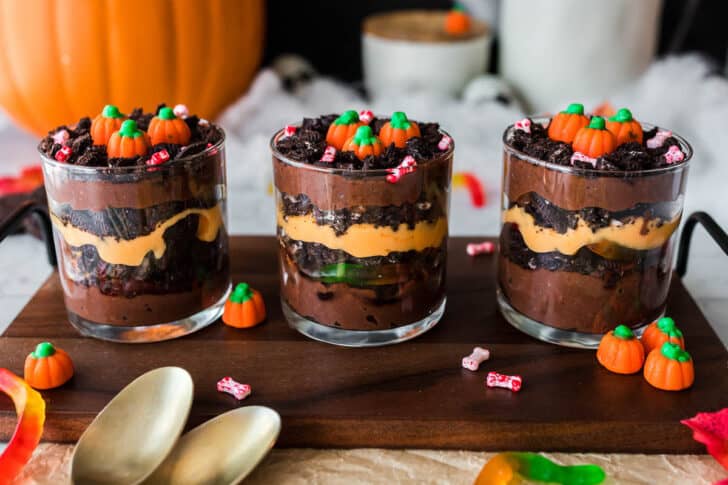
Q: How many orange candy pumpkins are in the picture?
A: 15